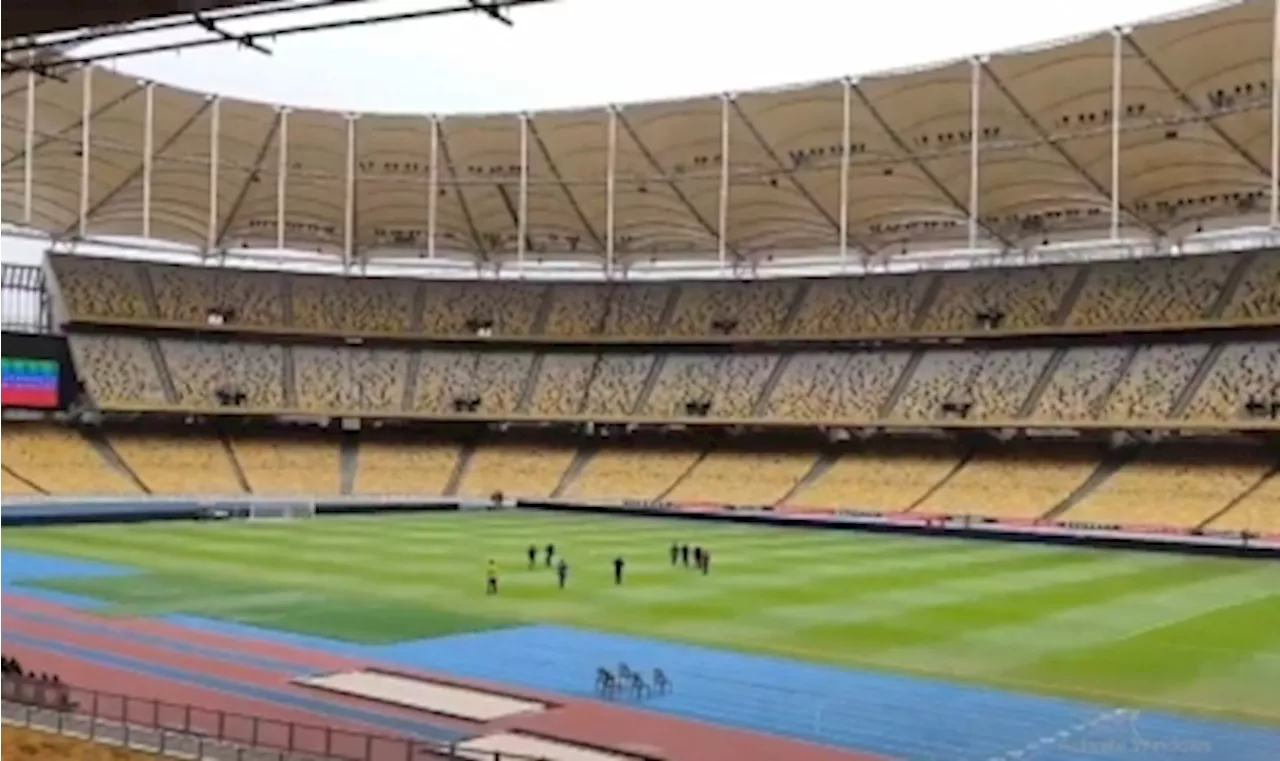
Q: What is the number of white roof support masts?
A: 14